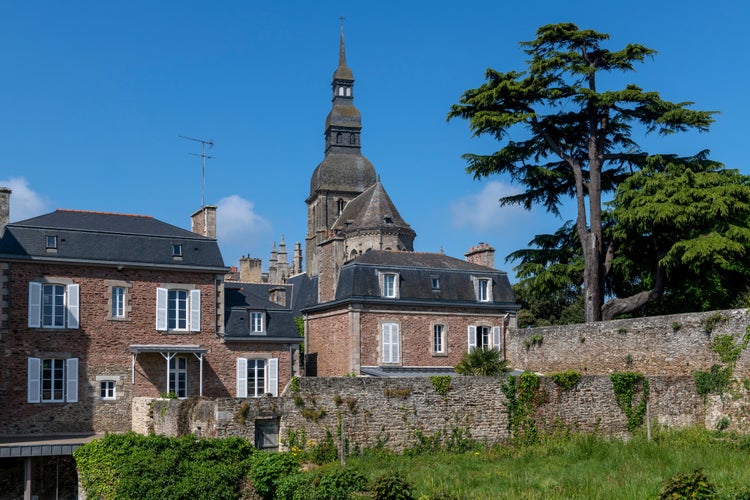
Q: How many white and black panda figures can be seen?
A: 0